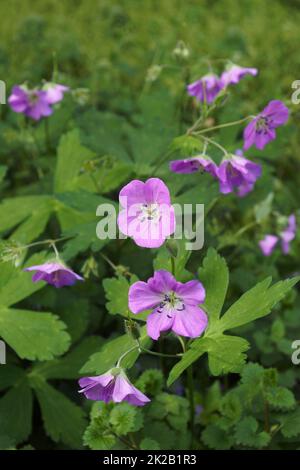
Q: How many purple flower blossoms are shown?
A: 13